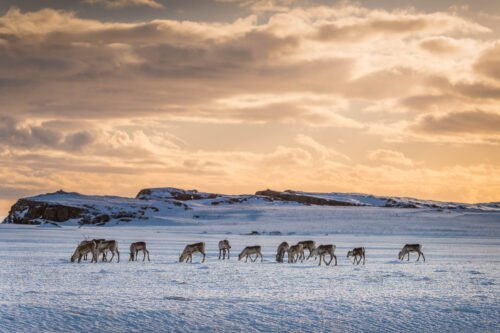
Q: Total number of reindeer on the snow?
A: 13